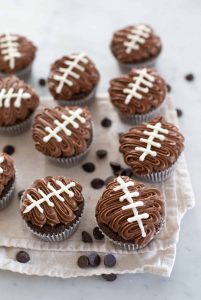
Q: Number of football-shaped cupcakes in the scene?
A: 10